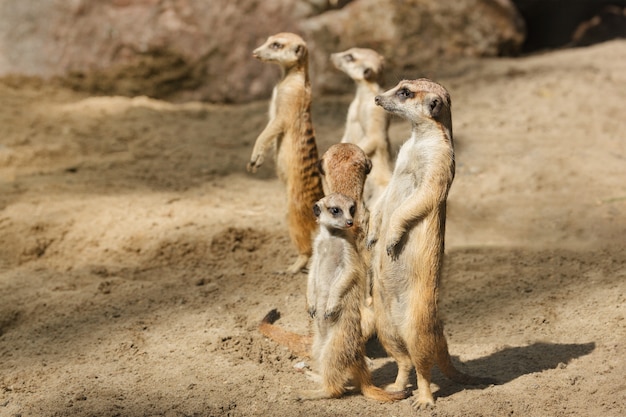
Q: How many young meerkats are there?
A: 1